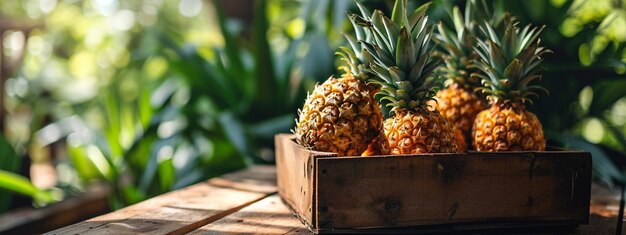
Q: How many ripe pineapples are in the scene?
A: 4